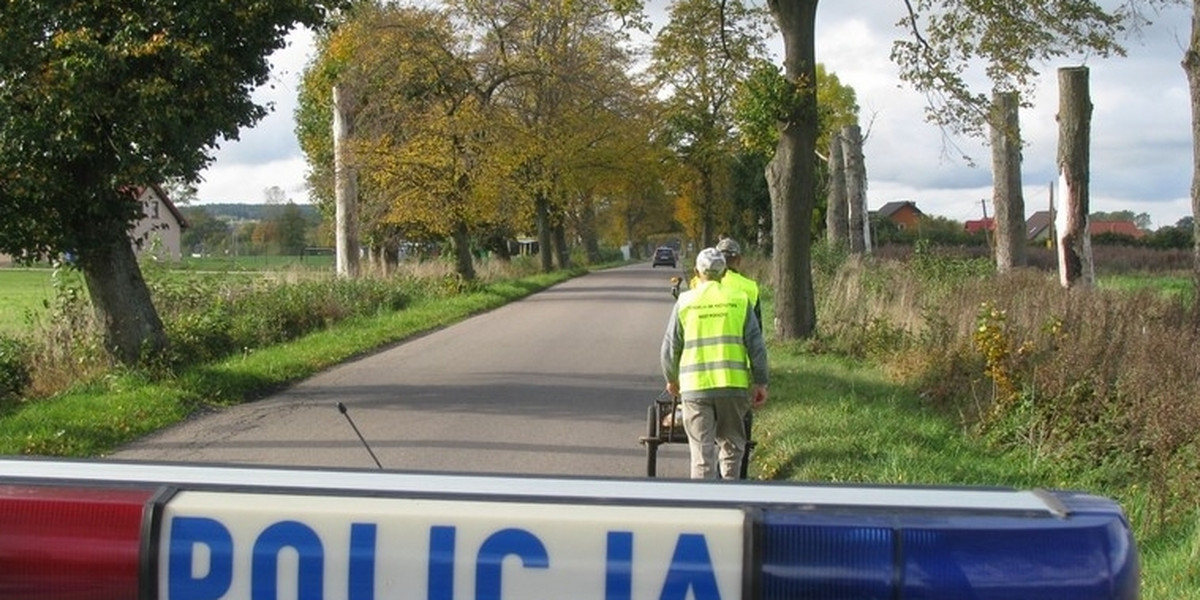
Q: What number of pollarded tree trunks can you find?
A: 5